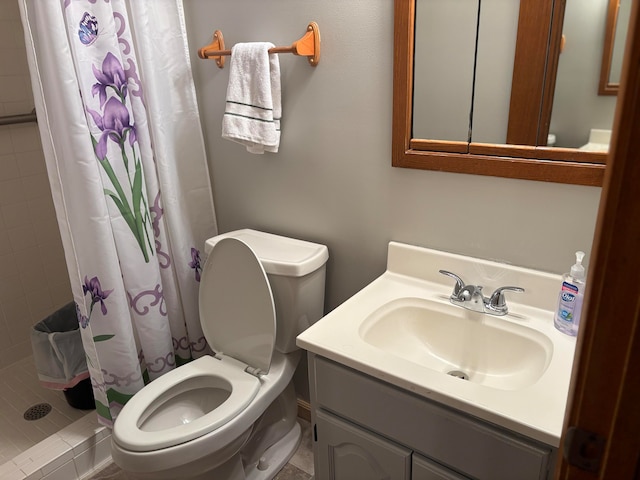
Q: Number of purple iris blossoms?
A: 4